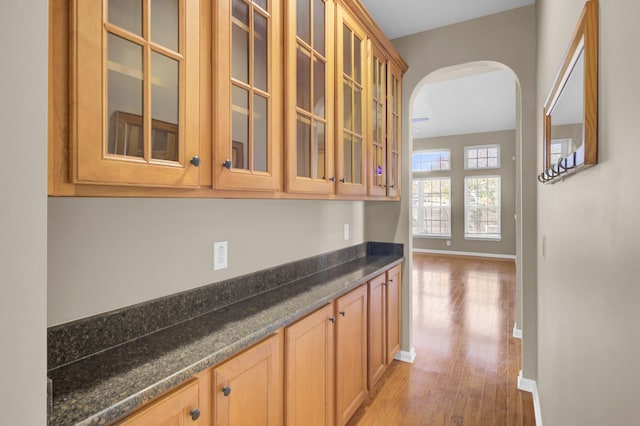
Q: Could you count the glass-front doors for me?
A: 6